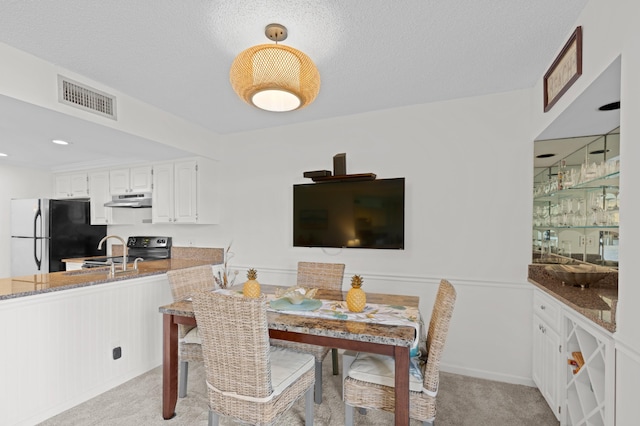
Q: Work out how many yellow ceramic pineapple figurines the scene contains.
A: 2